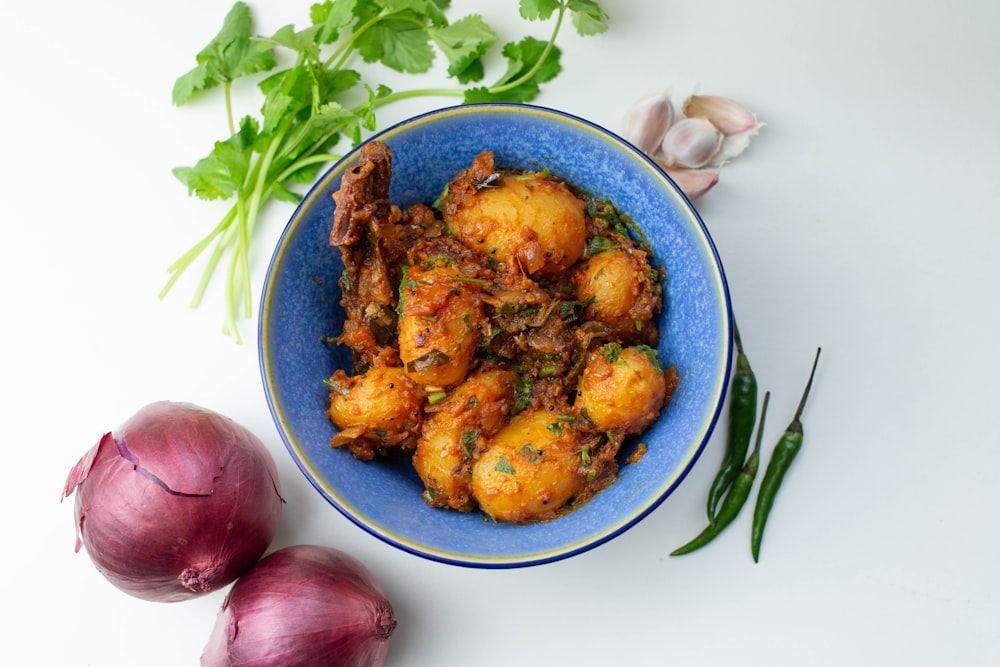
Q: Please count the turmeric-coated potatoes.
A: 7